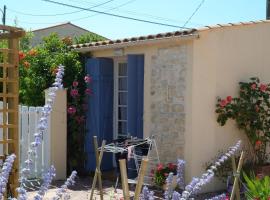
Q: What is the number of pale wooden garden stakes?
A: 6